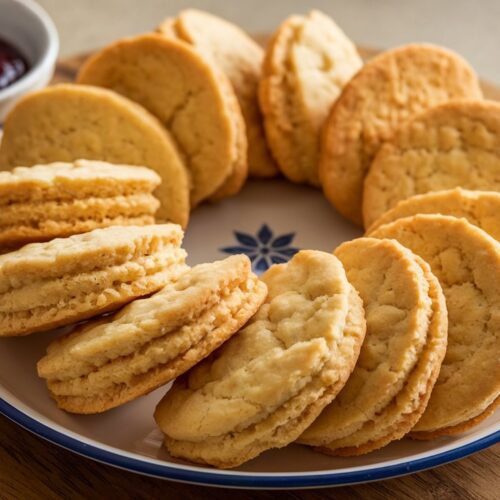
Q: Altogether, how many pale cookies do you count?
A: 13